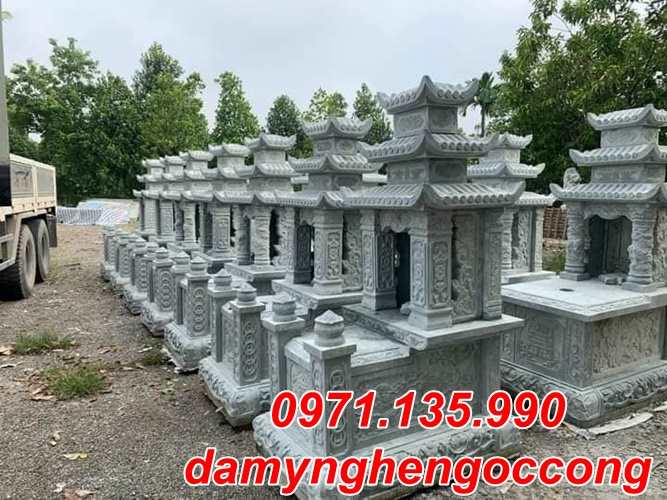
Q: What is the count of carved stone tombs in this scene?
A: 9